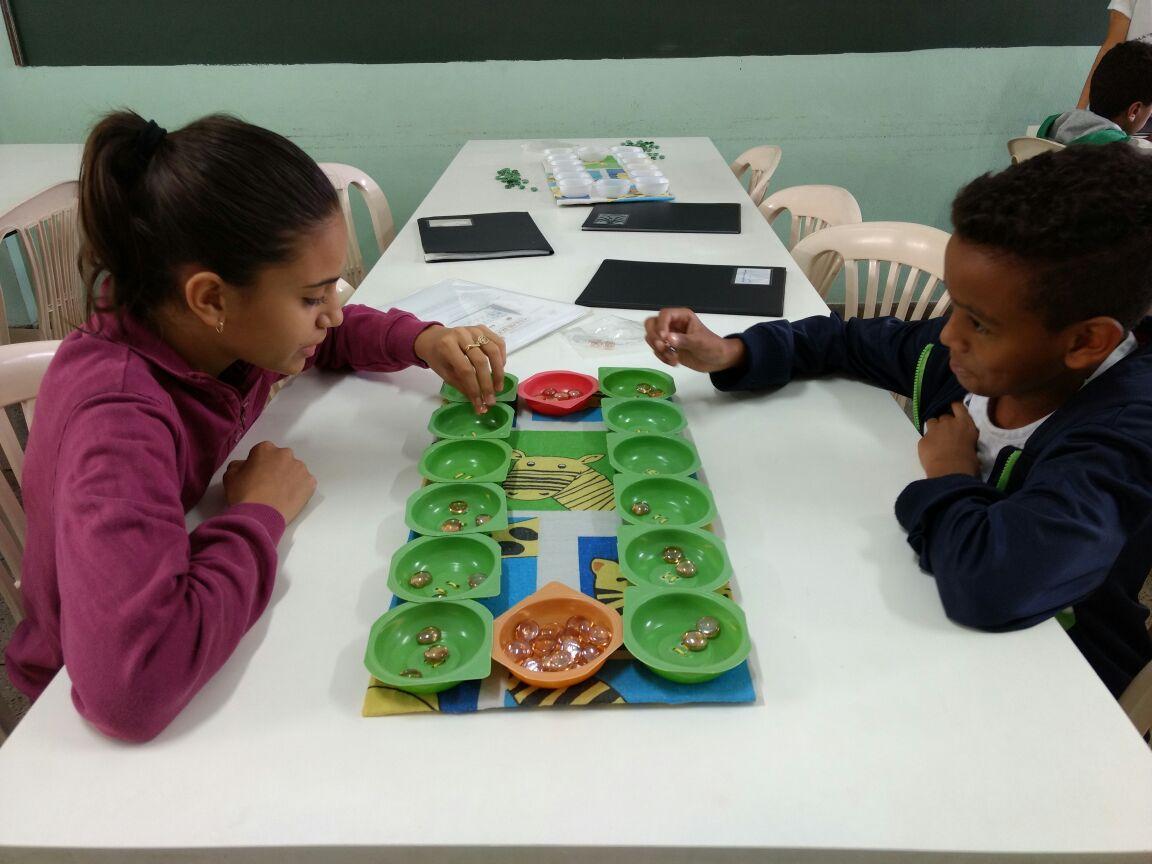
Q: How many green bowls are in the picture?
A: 12